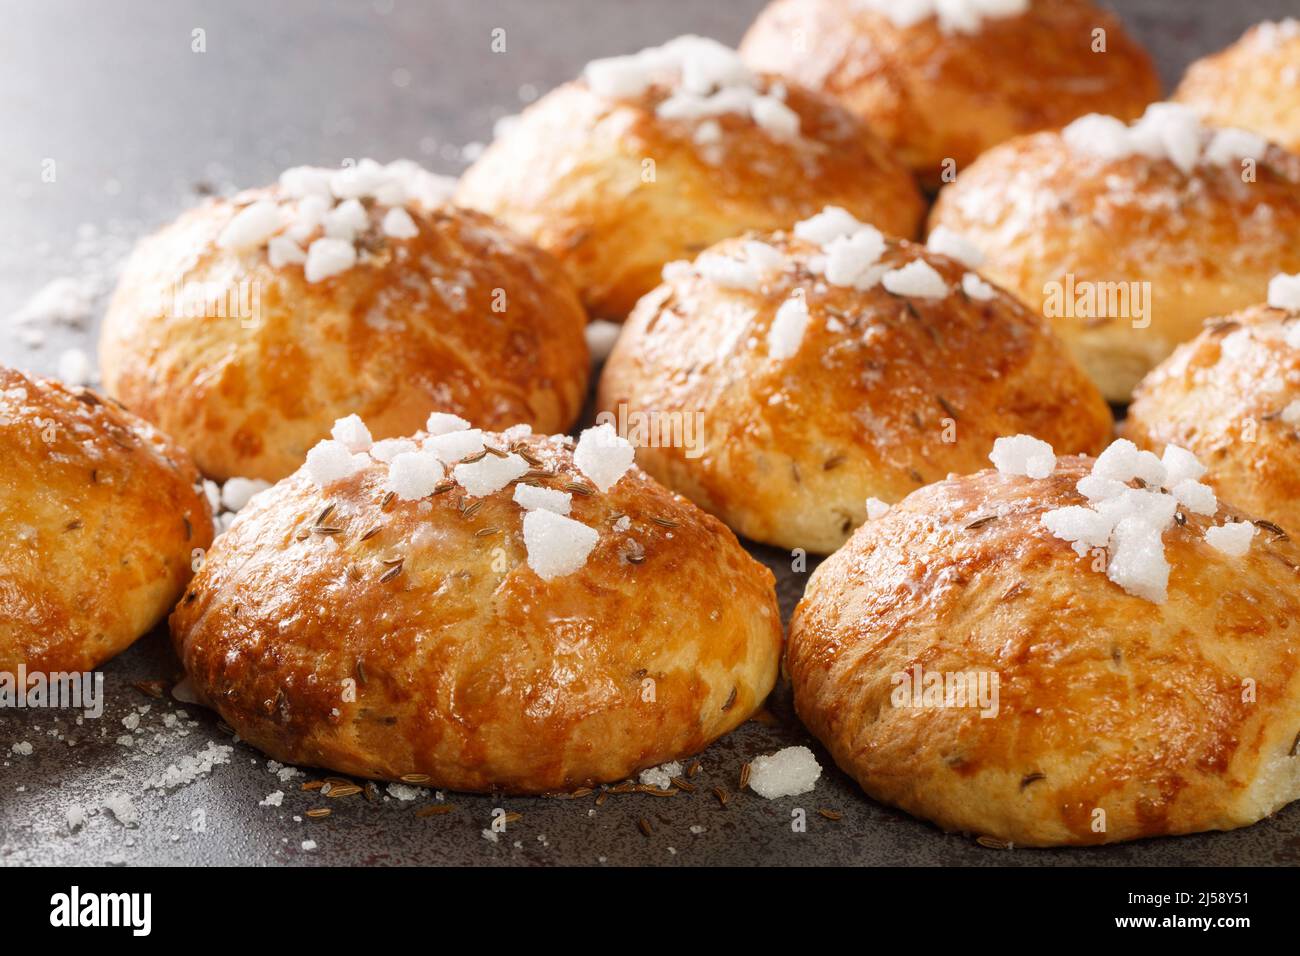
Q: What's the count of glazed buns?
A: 10